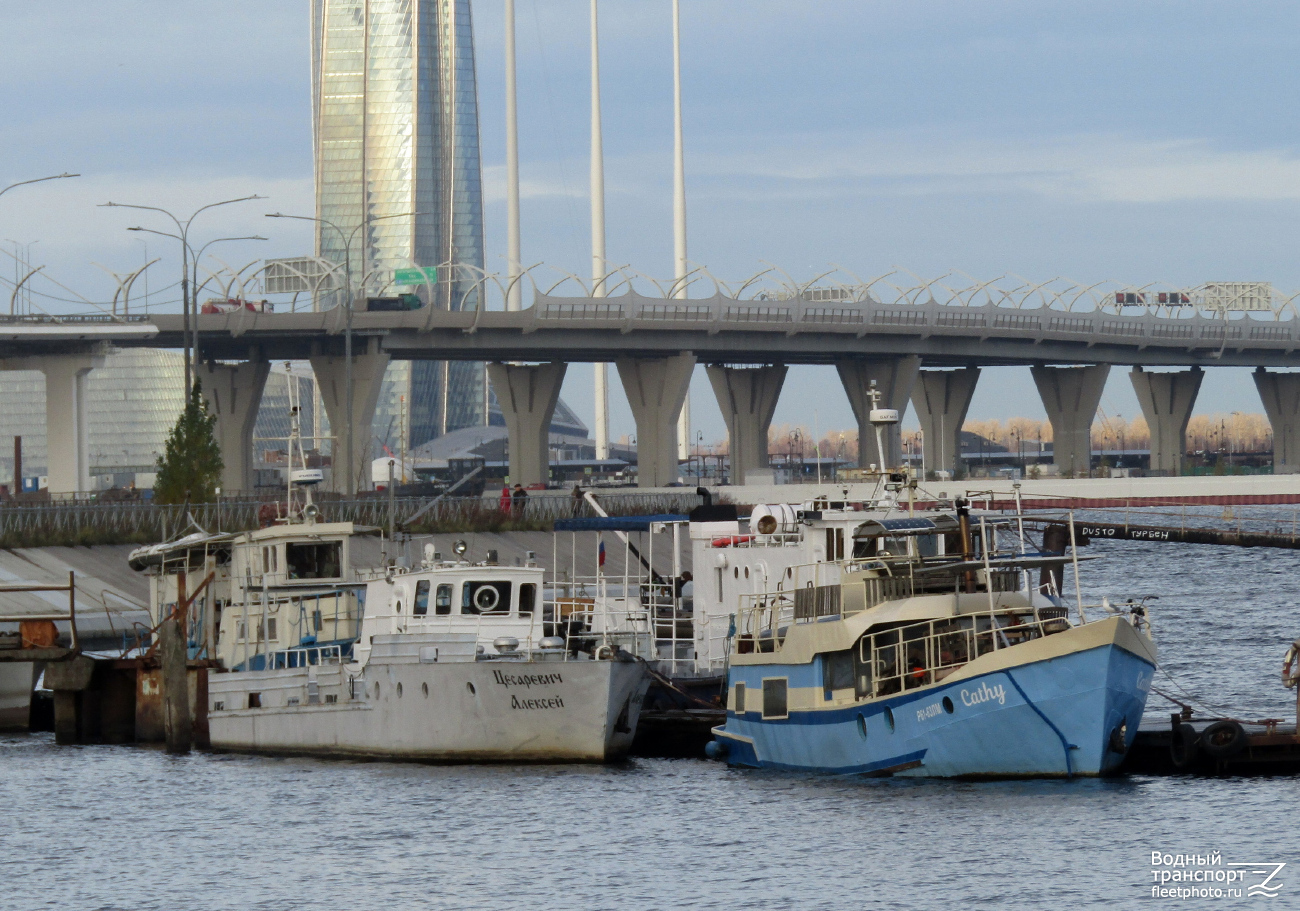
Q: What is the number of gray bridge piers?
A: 11